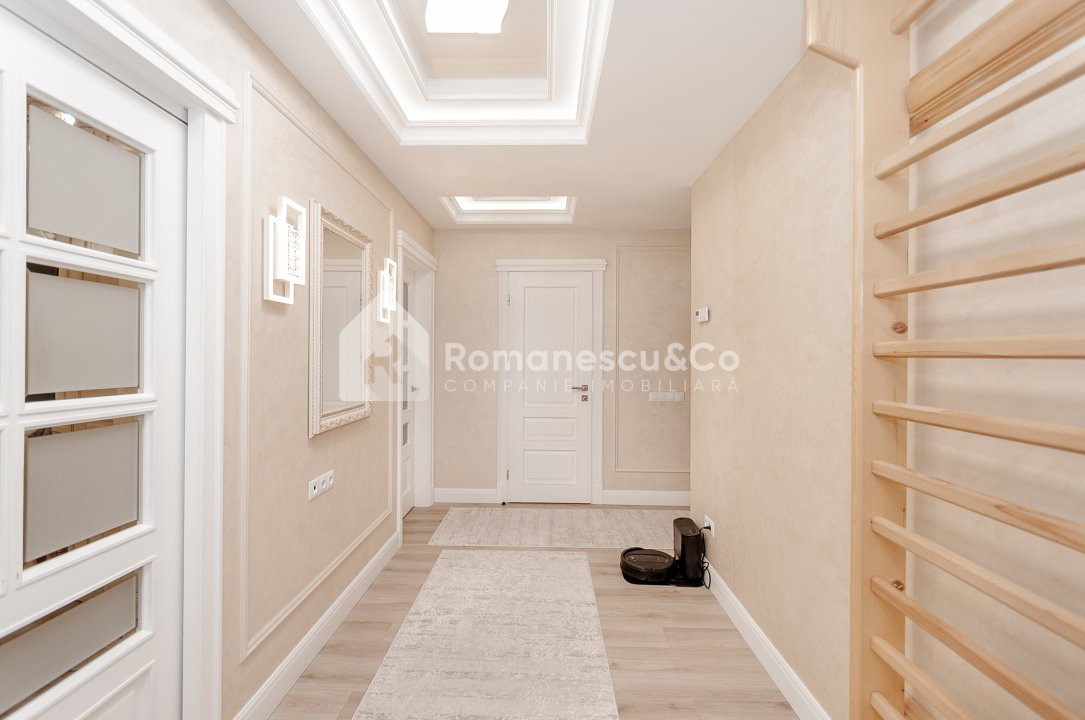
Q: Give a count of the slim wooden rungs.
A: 11